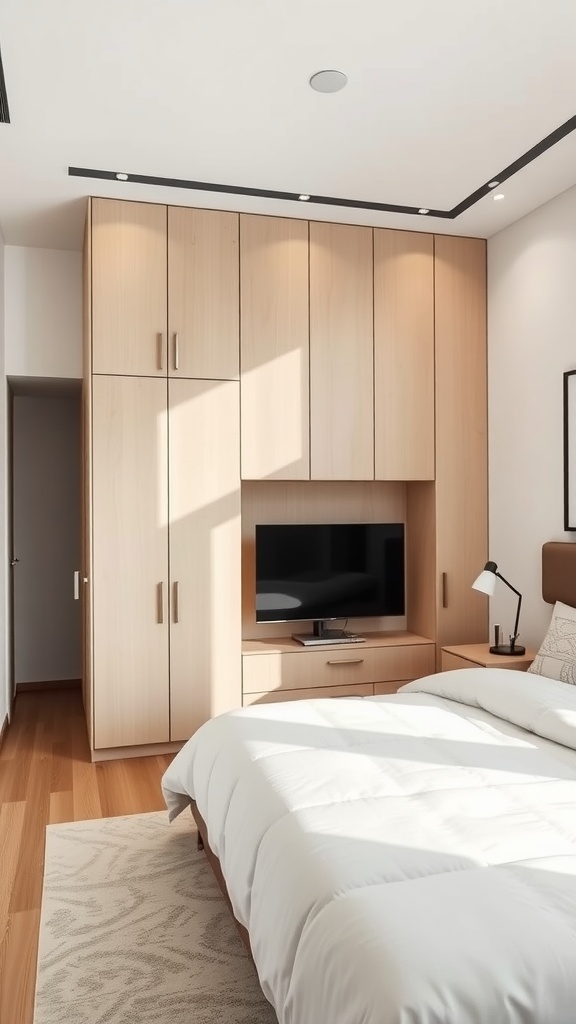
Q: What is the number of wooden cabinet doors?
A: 8